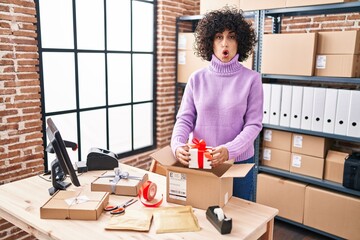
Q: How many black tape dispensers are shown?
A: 1